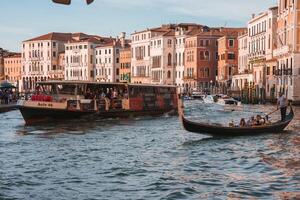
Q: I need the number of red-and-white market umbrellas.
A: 0